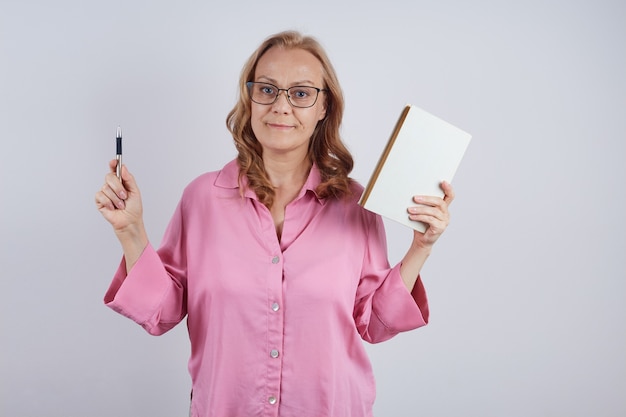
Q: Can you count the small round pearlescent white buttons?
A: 4